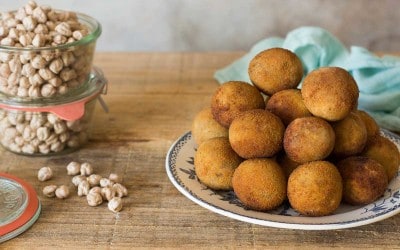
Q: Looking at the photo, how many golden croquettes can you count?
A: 15